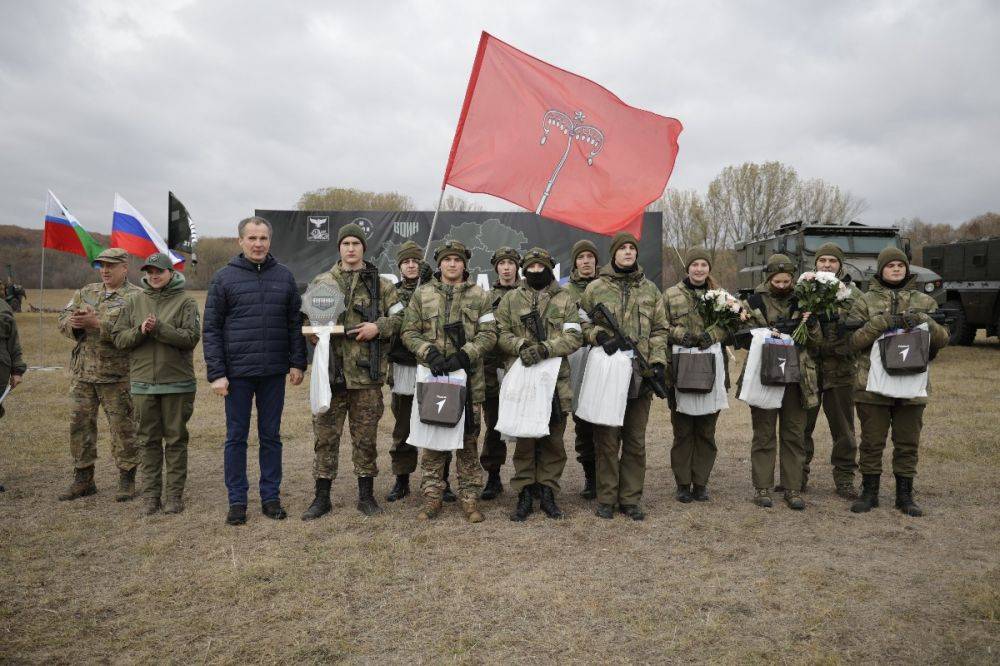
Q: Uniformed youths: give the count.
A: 11